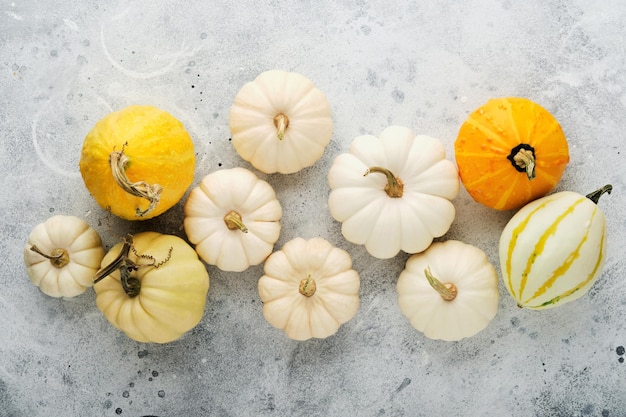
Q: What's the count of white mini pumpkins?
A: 6